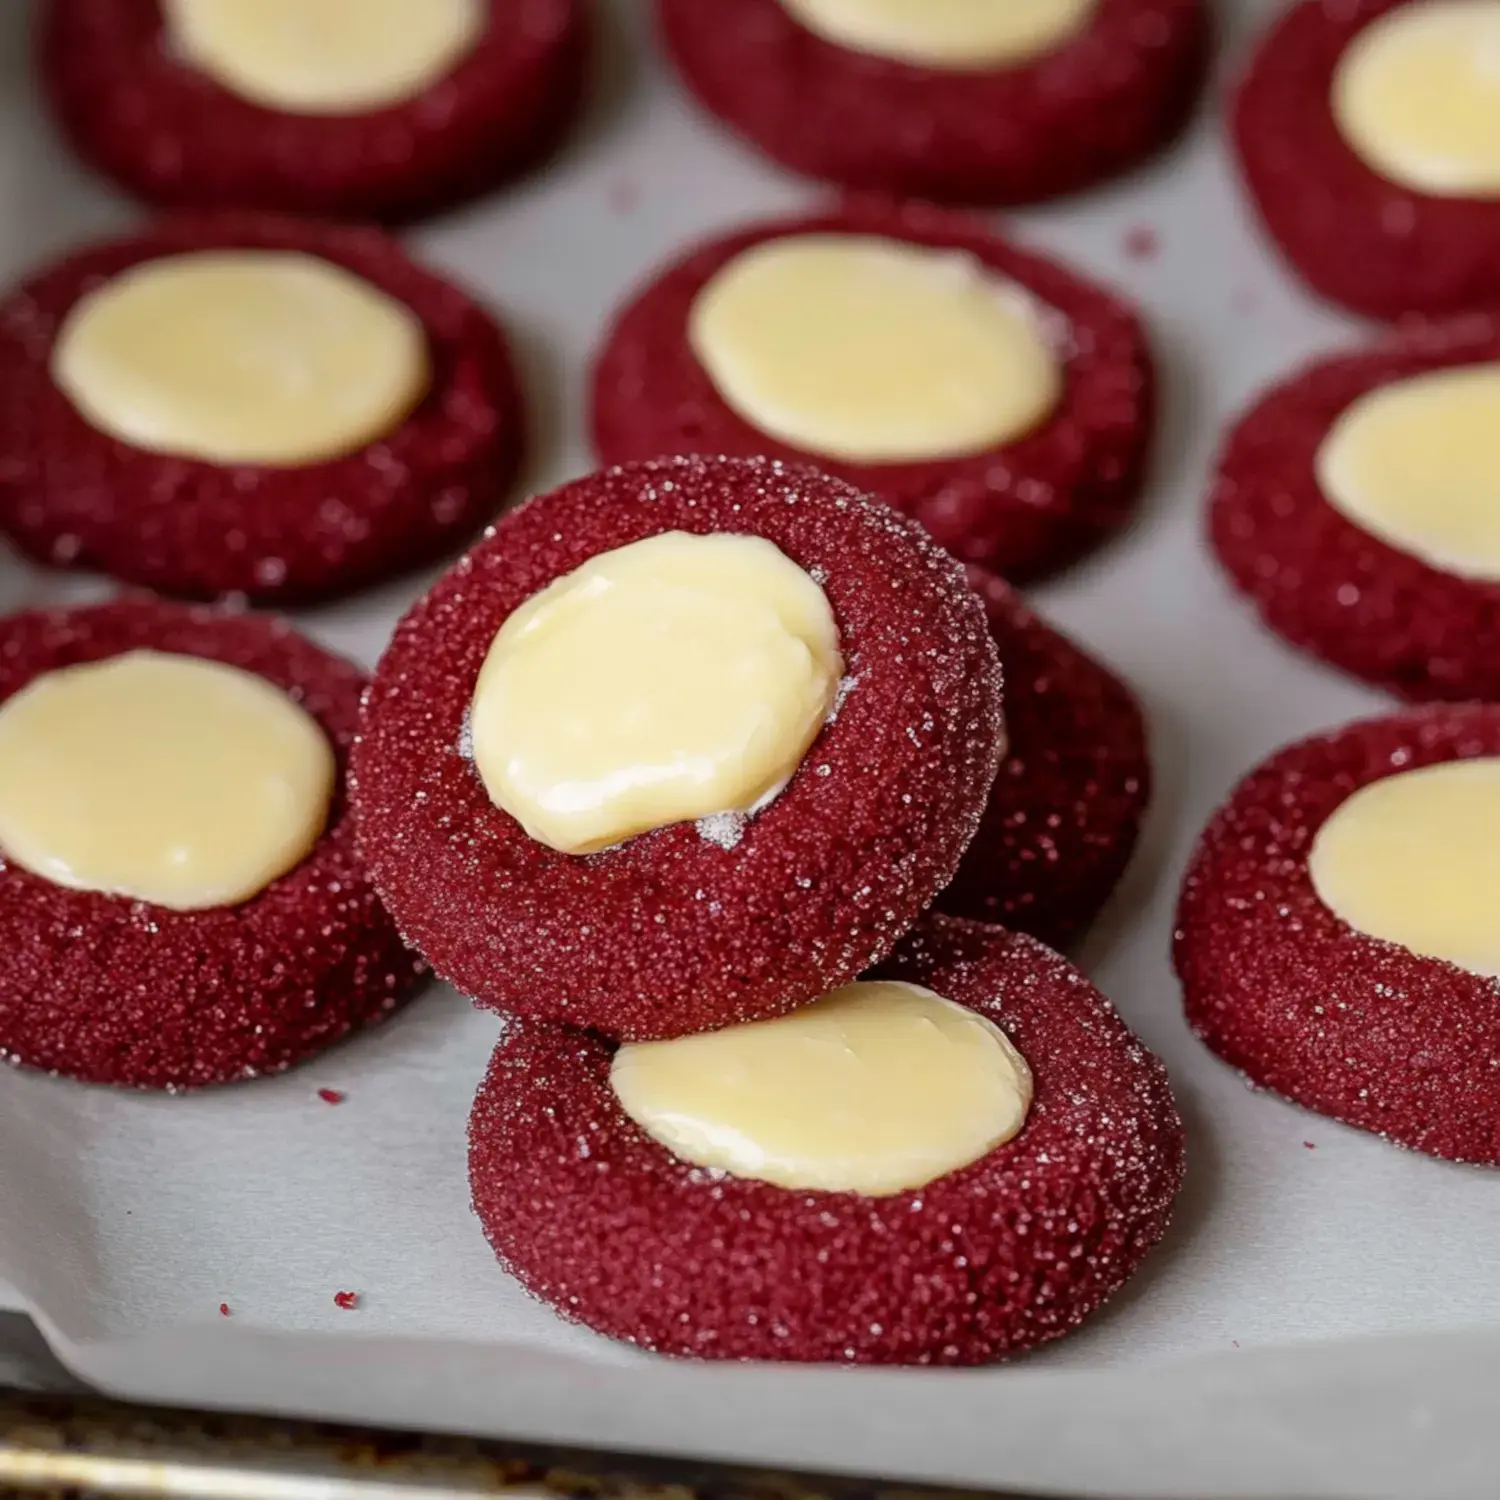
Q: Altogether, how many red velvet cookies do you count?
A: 11